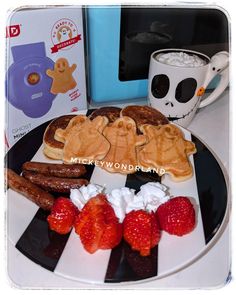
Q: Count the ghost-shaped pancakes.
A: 3